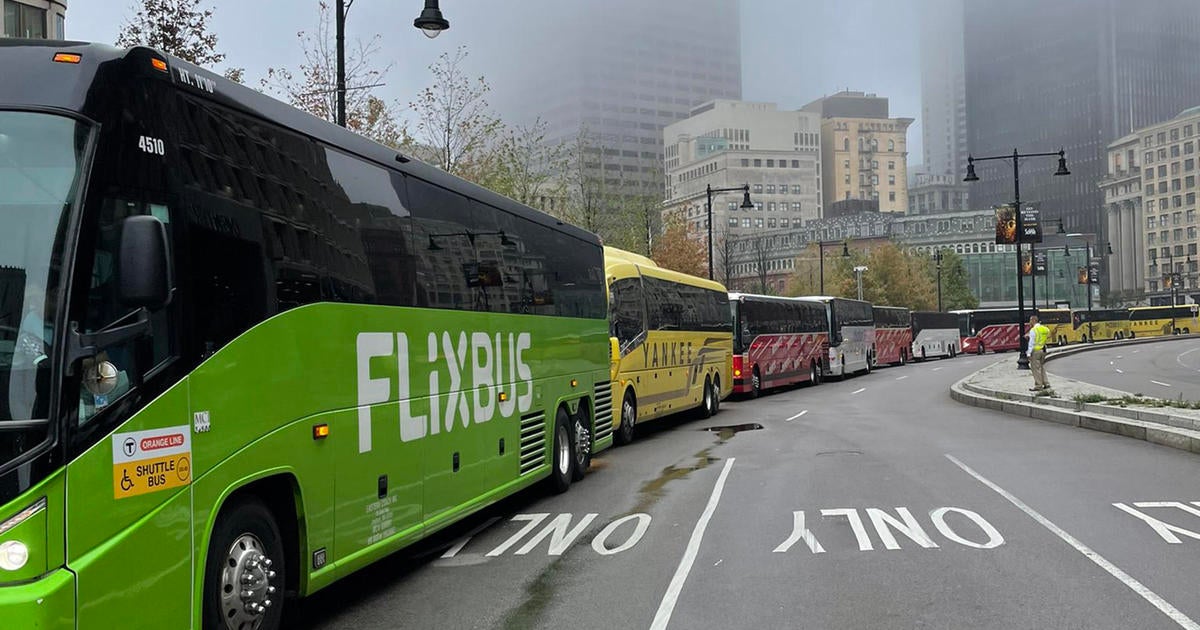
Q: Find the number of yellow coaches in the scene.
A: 4